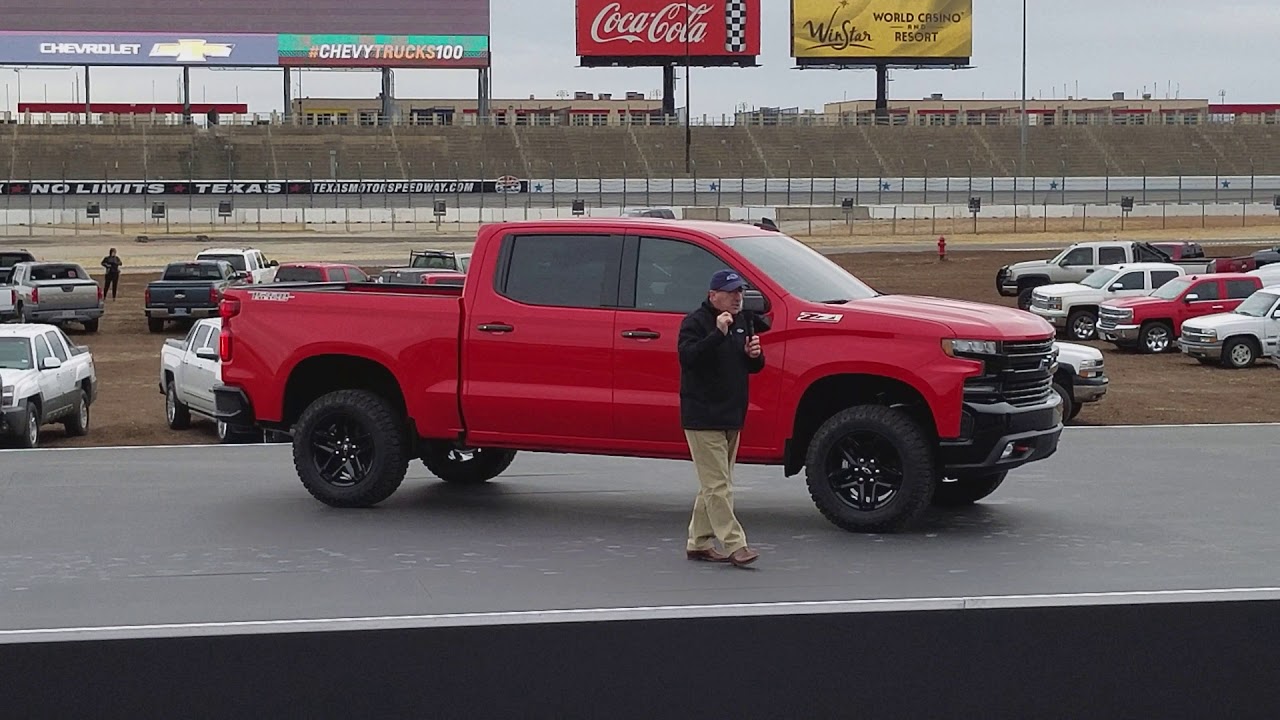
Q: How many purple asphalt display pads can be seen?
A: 0